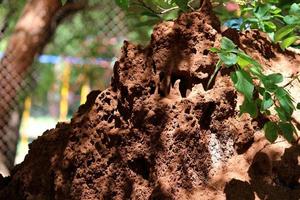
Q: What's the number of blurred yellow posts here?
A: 3